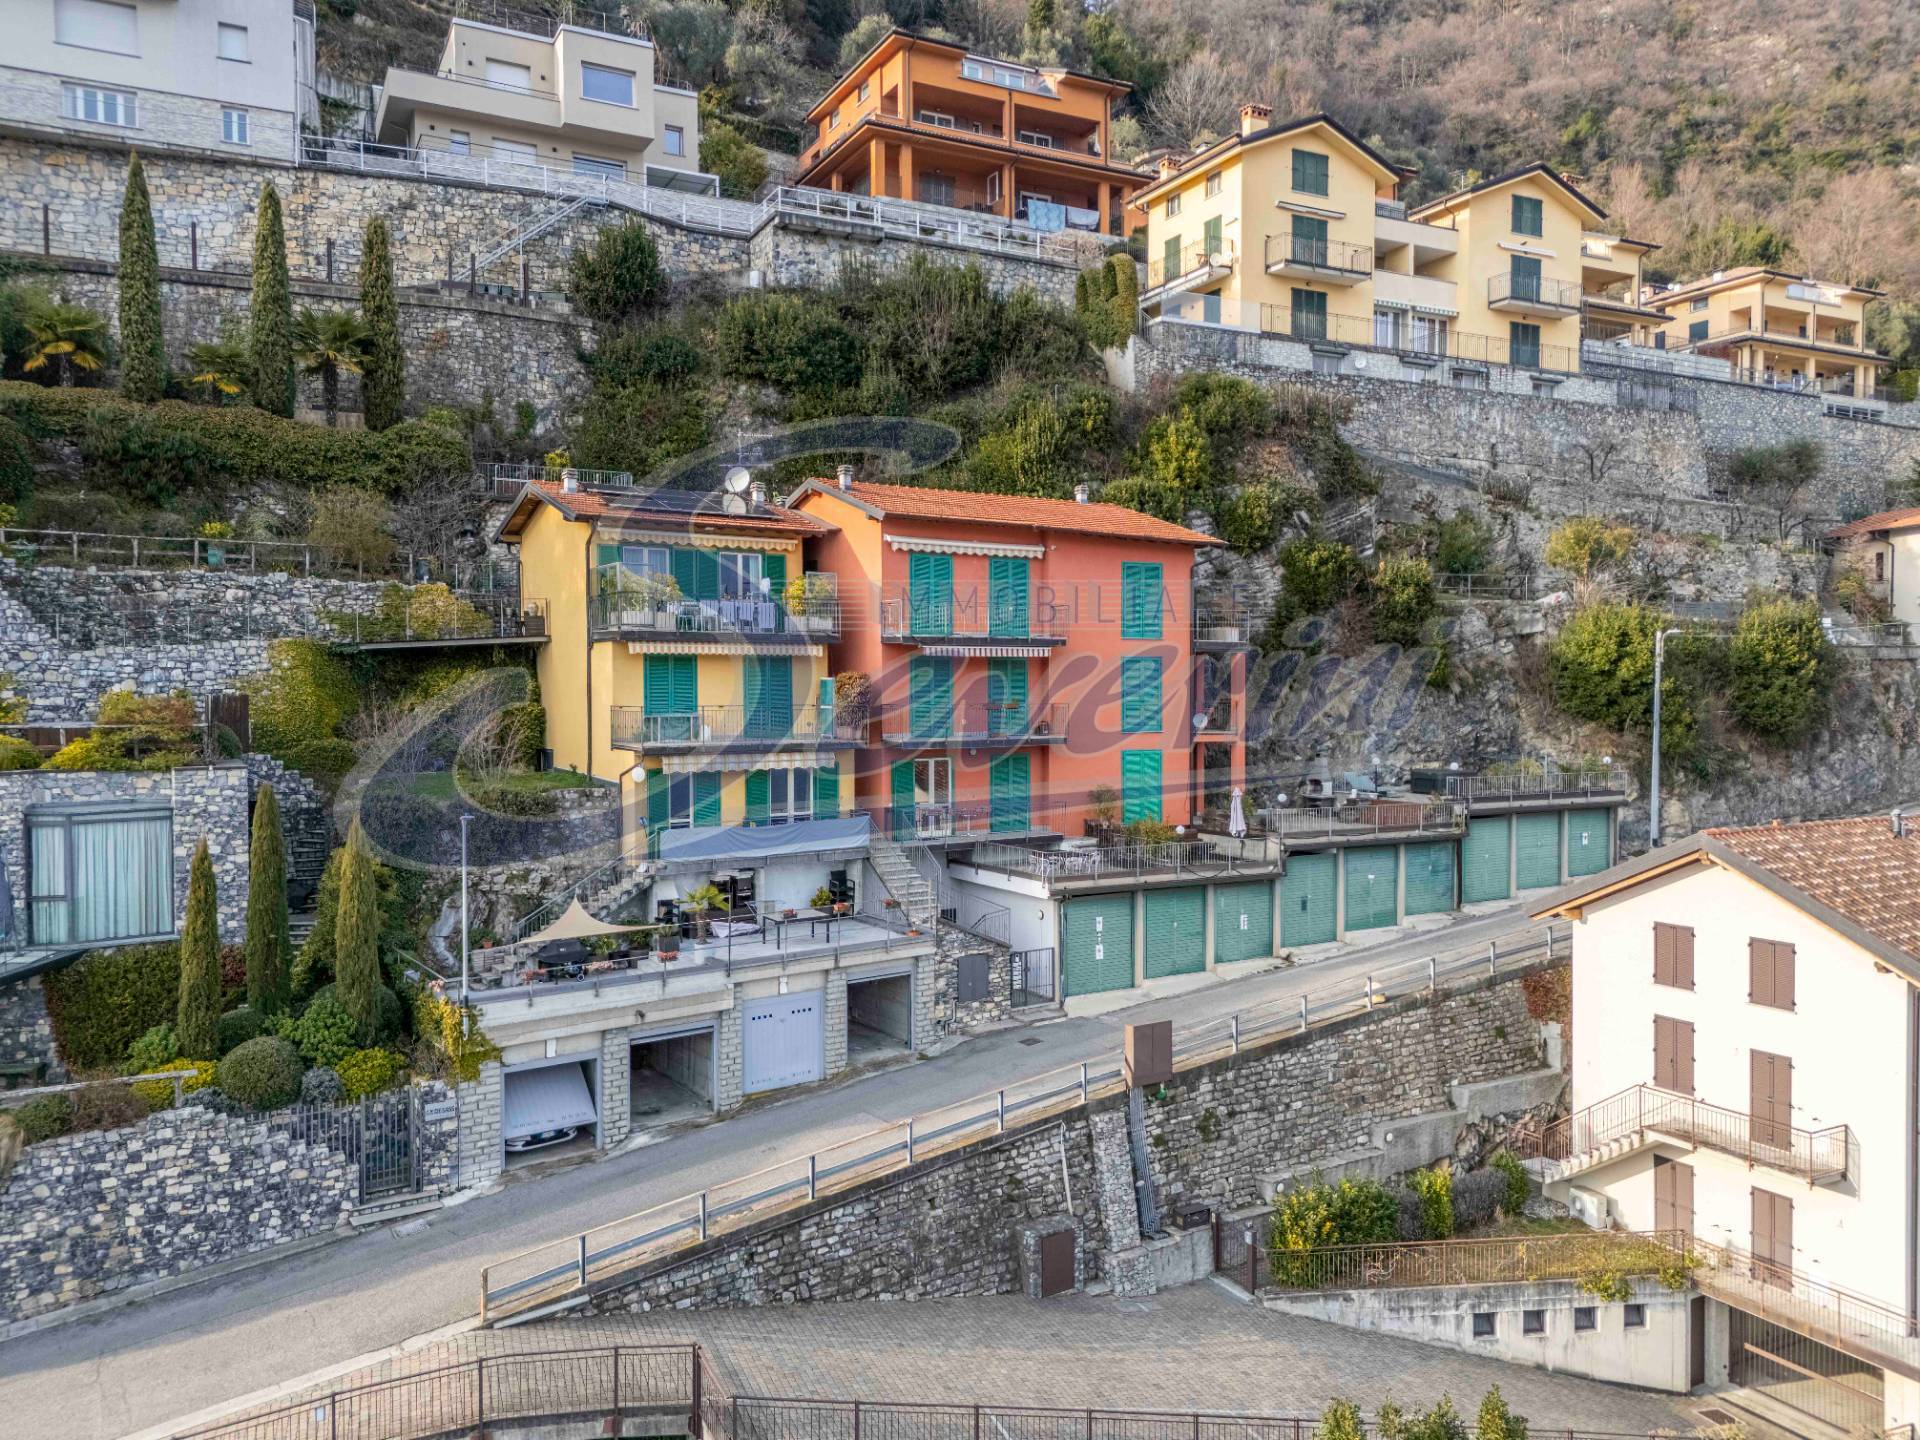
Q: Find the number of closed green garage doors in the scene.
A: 9